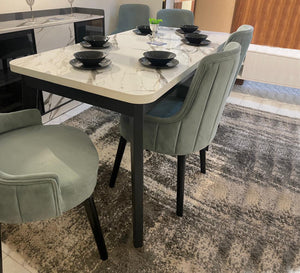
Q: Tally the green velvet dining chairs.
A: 5